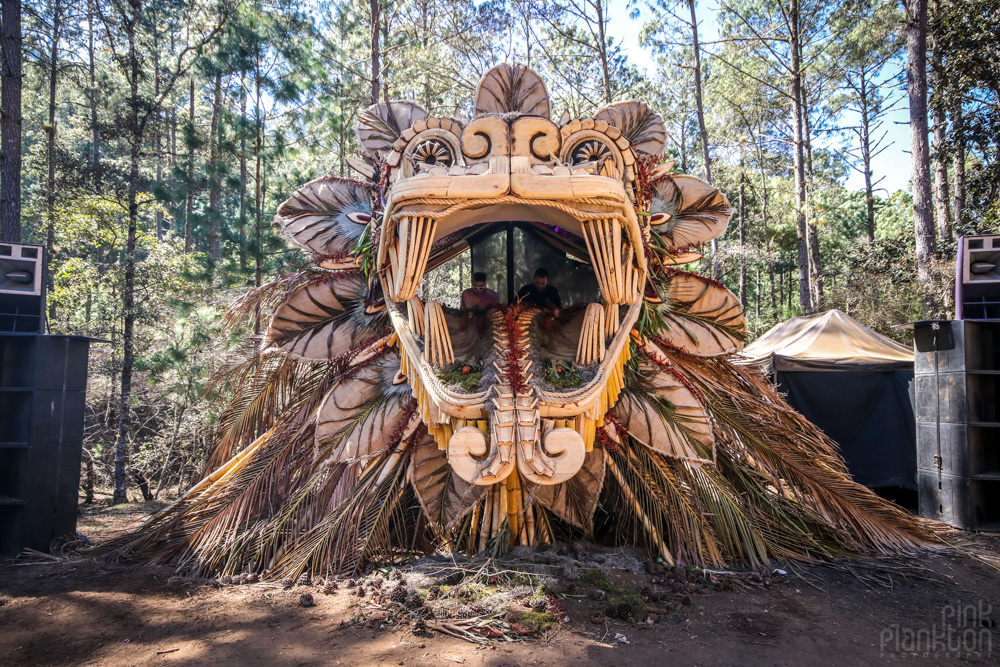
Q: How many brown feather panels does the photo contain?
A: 11